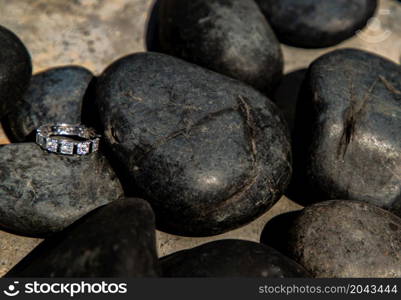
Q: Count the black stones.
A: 11